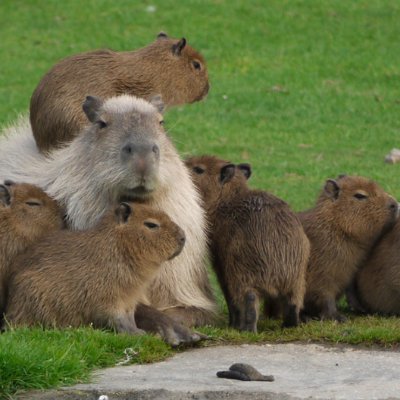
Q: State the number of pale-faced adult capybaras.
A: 1